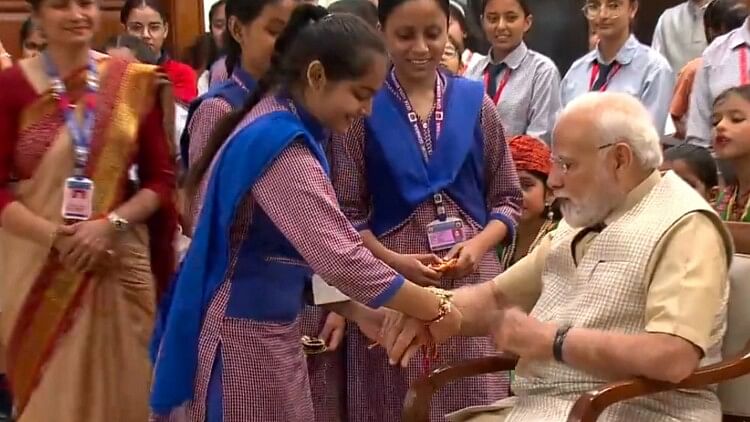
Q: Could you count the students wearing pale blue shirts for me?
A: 3